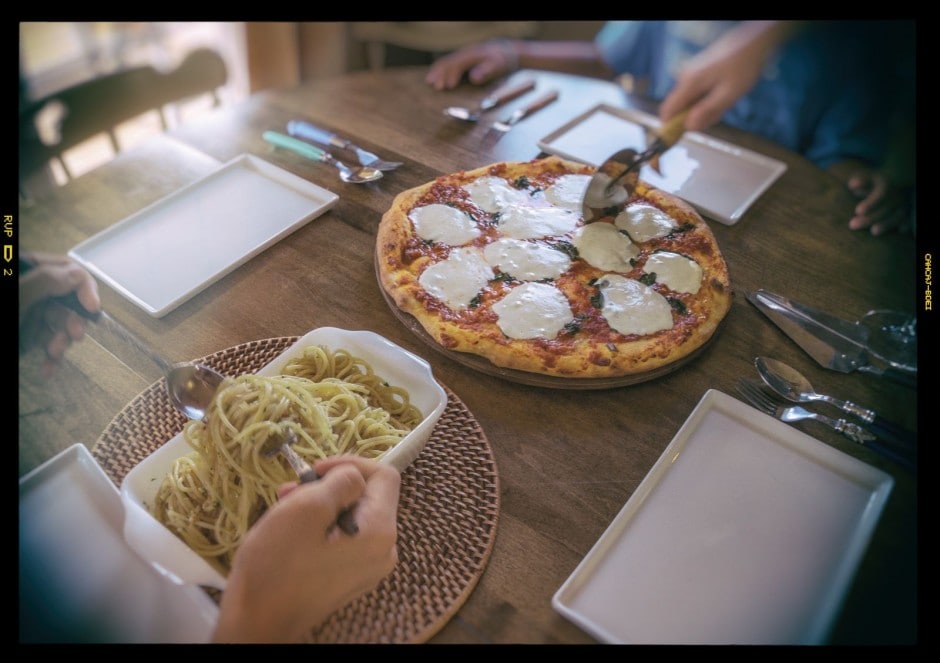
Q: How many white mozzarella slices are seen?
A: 11